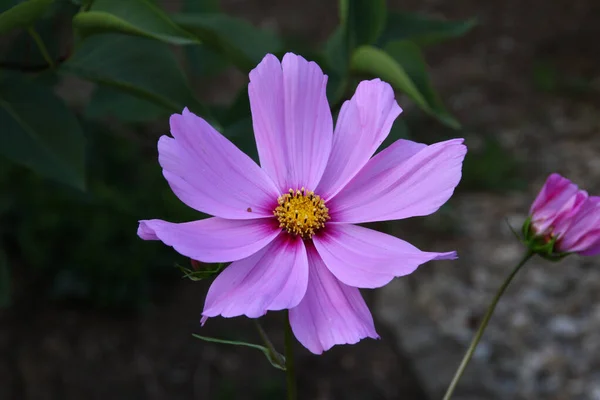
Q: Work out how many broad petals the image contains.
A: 8